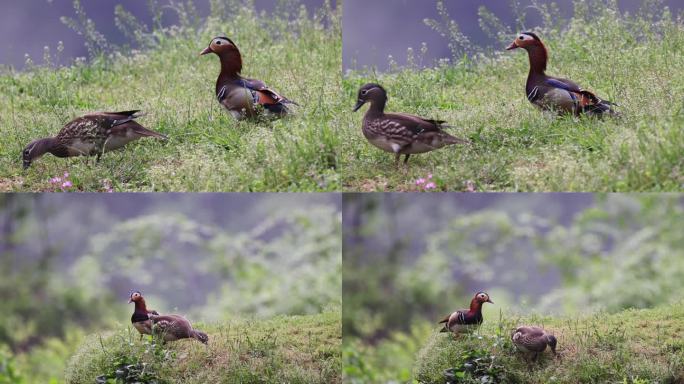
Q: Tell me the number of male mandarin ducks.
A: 4